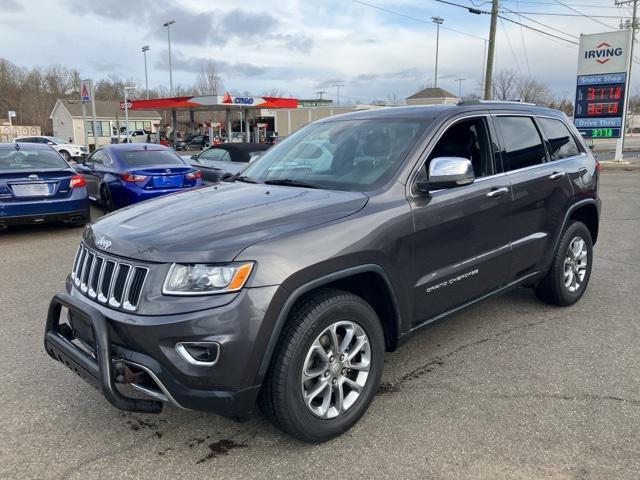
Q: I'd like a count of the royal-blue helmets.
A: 0